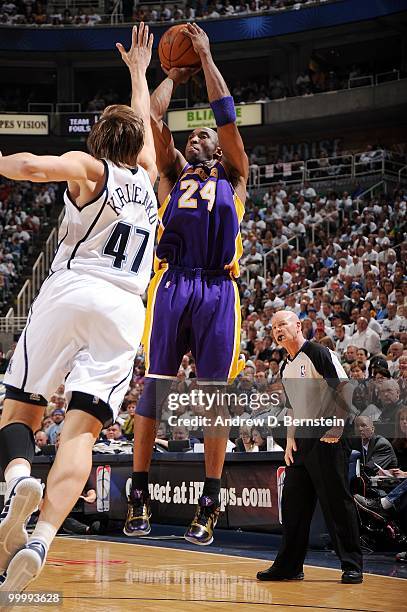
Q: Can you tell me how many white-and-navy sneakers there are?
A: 2